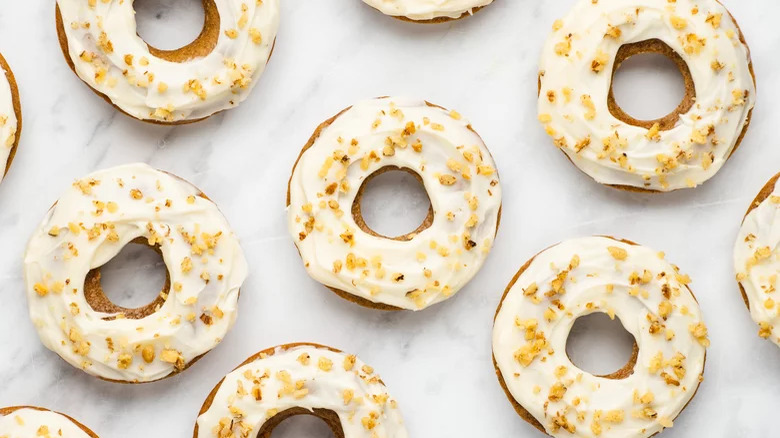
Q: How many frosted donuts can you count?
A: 10